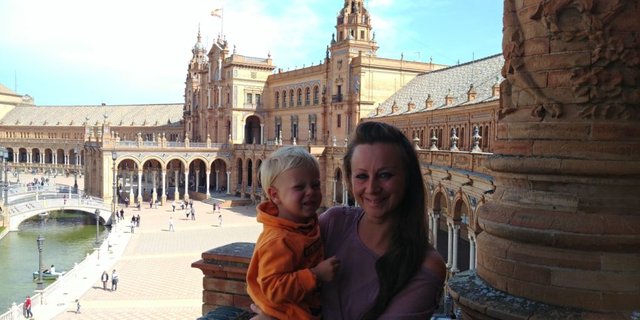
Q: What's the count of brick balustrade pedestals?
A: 1